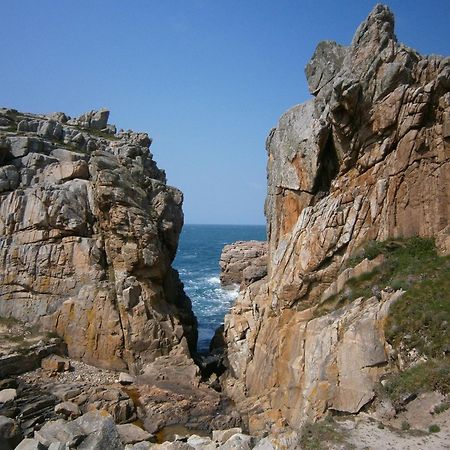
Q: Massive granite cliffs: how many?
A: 2